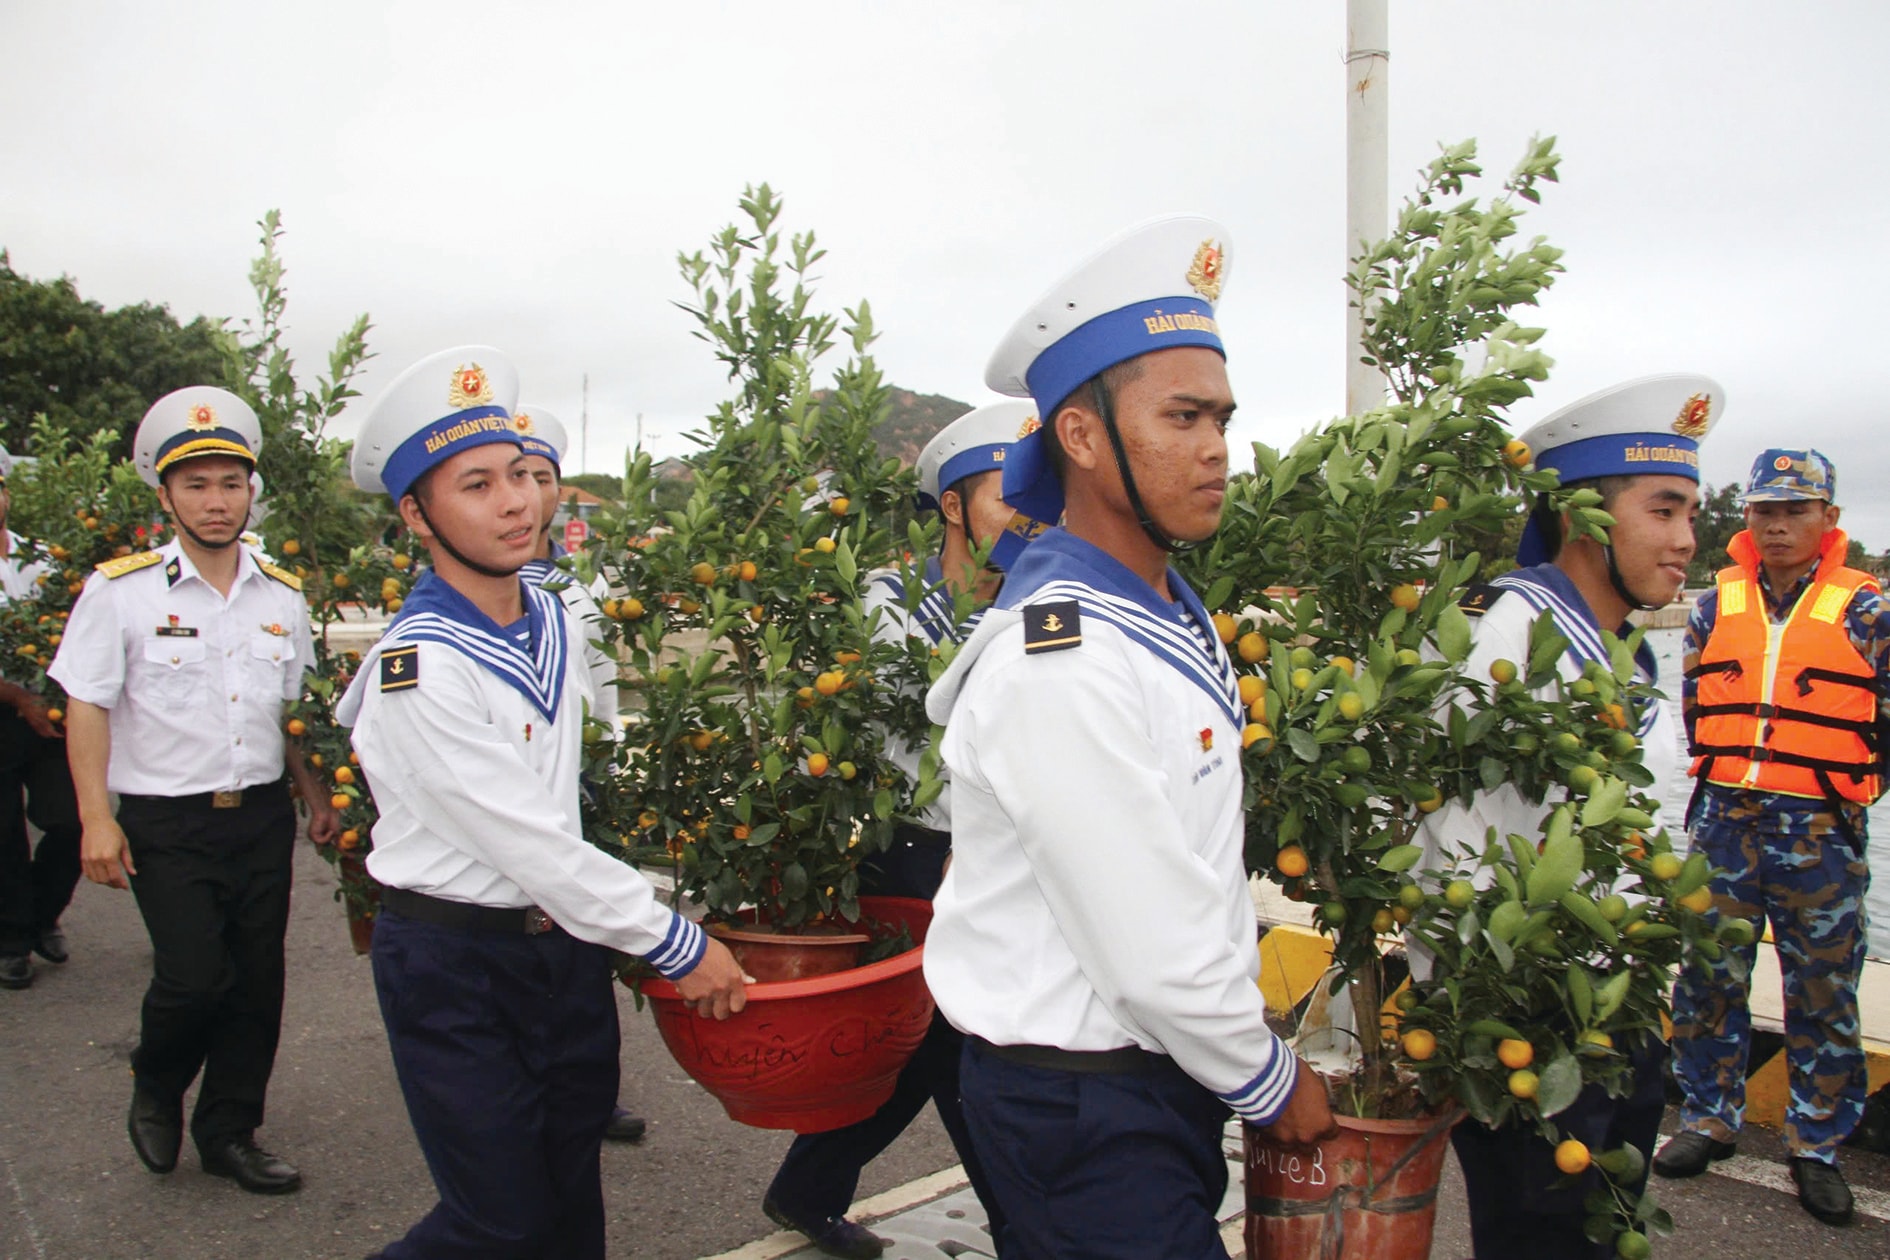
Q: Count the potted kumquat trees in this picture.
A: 4